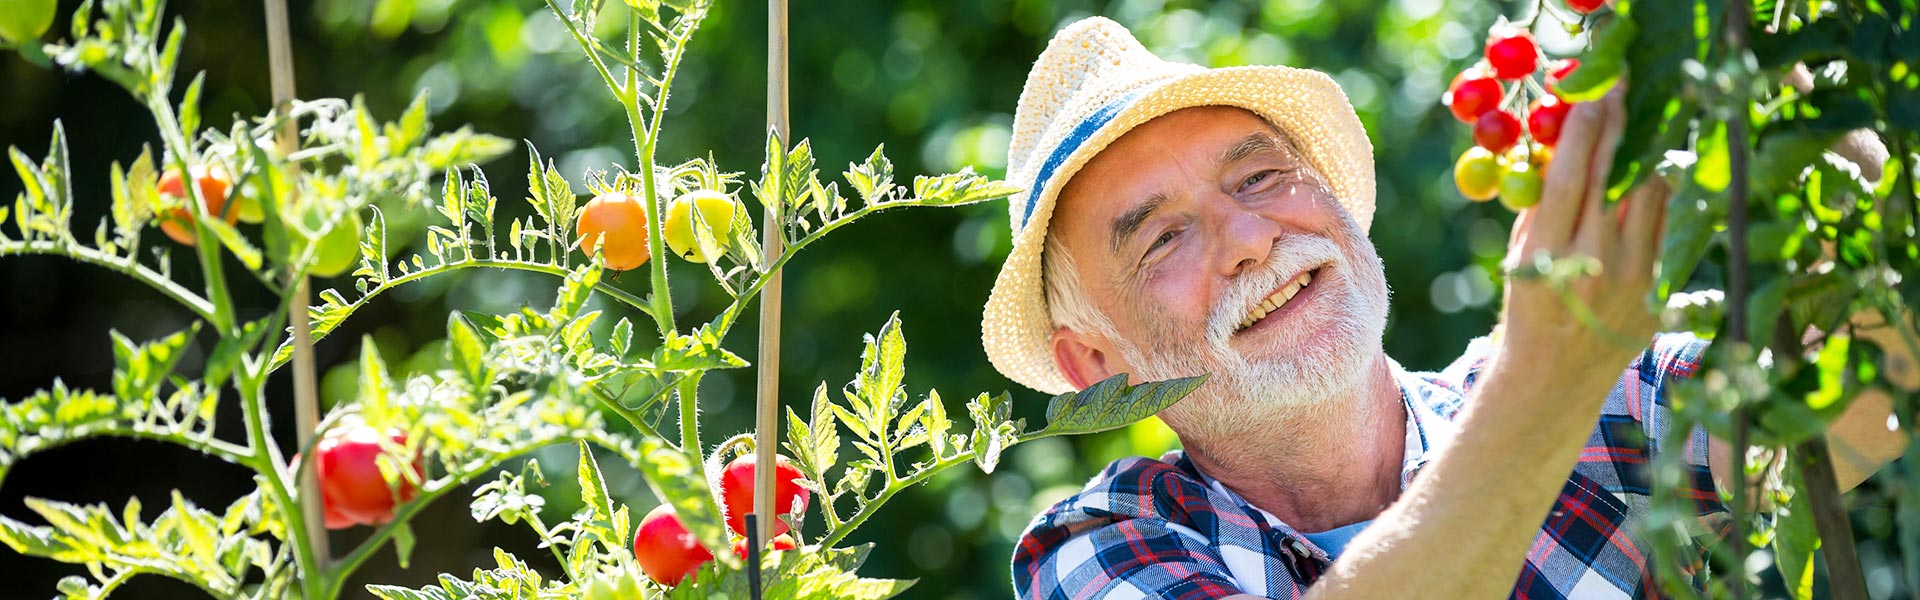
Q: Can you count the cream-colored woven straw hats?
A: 1